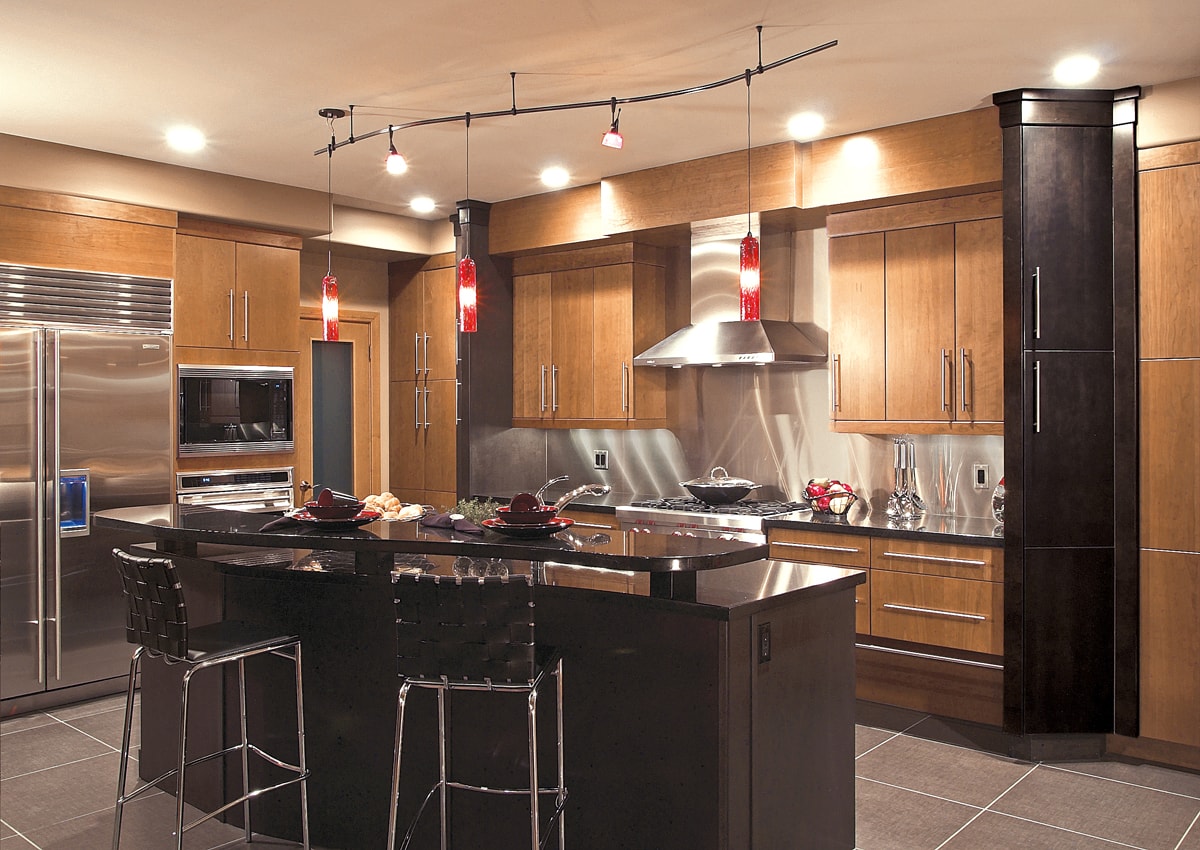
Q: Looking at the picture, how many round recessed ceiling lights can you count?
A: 5